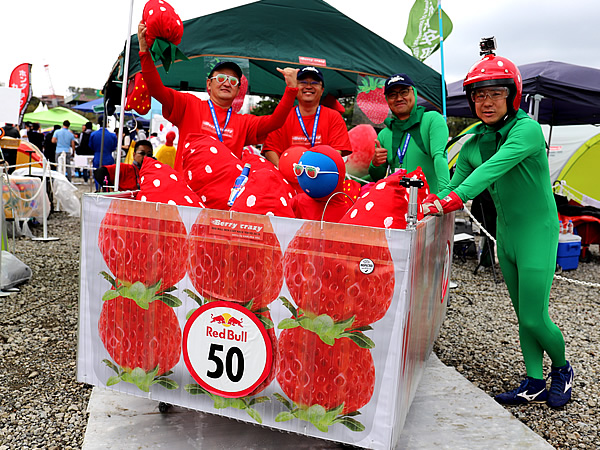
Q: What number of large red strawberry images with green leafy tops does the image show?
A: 6